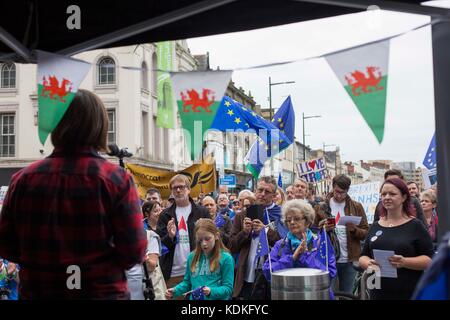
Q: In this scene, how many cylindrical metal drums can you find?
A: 1